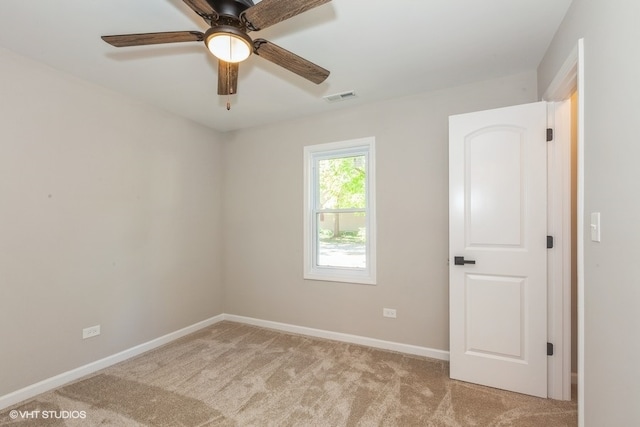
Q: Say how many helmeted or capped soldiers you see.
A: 0